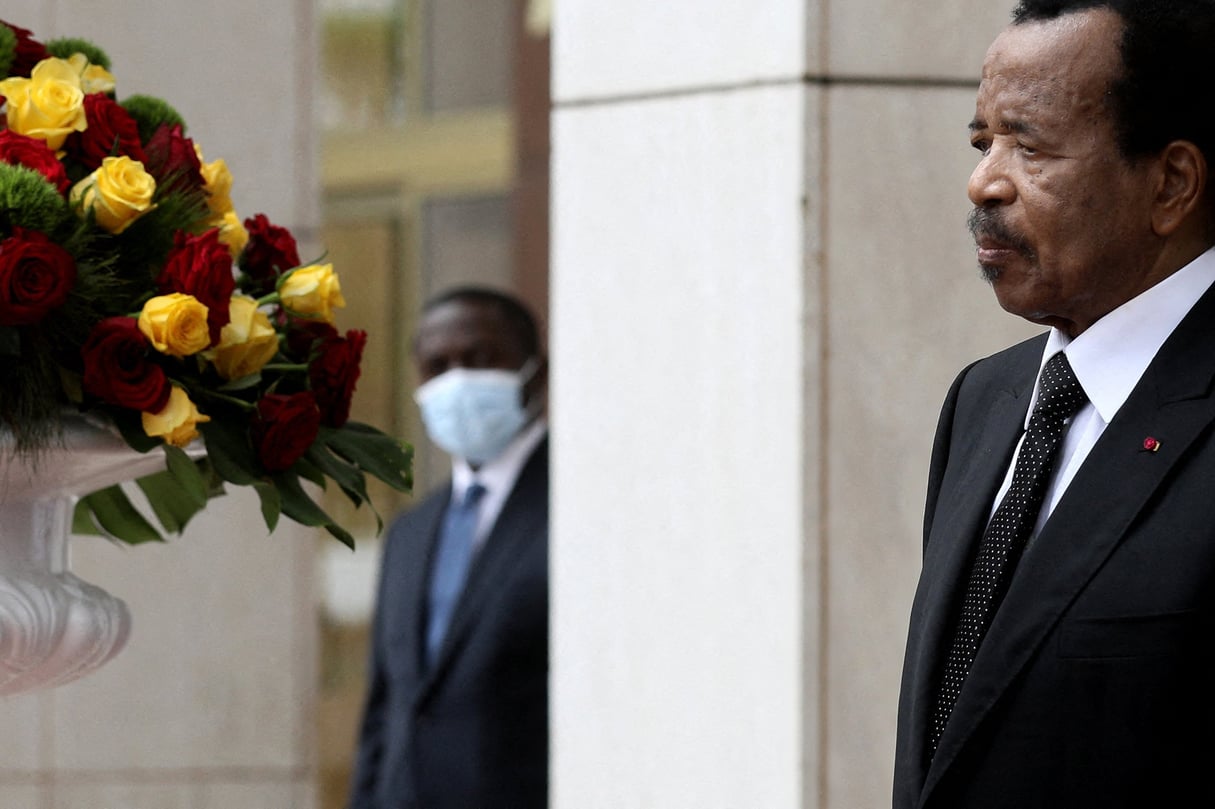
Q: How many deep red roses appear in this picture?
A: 11